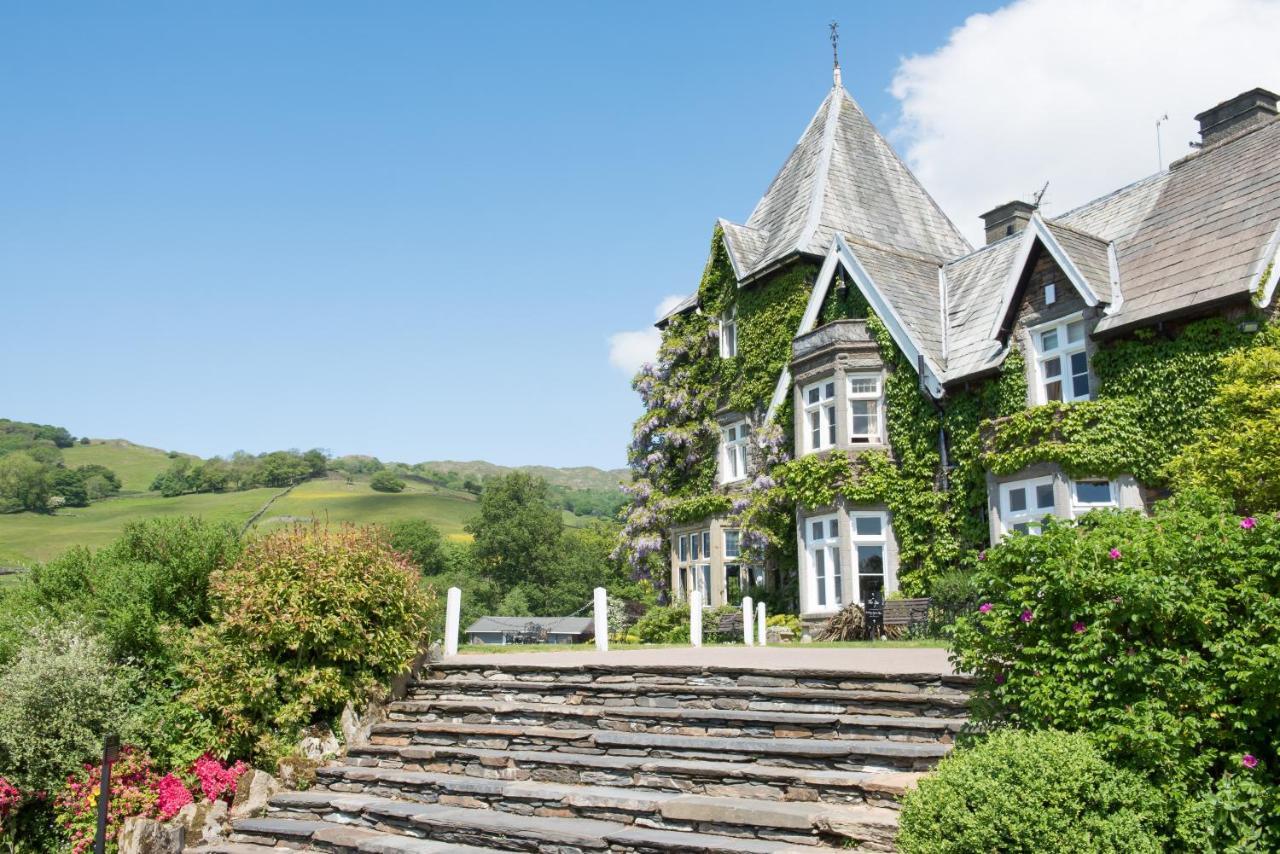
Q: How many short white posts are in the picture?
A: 5